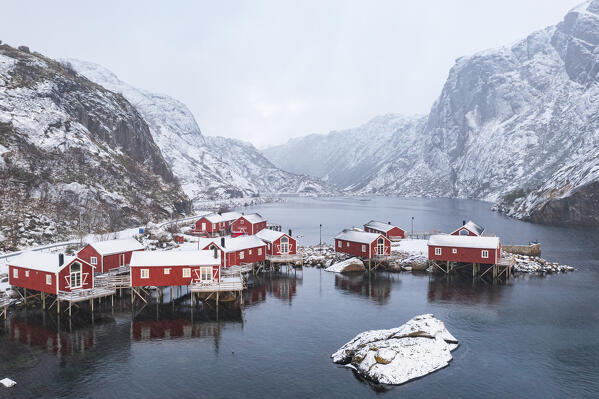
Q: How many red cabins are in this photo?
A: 11